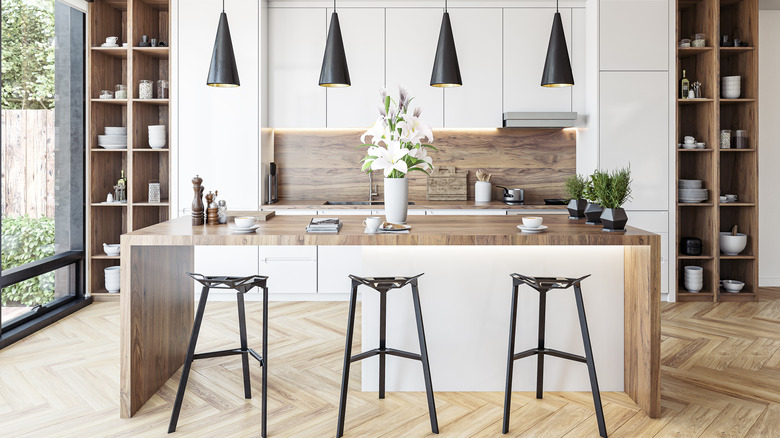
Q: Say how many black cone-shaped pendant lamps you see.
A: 4